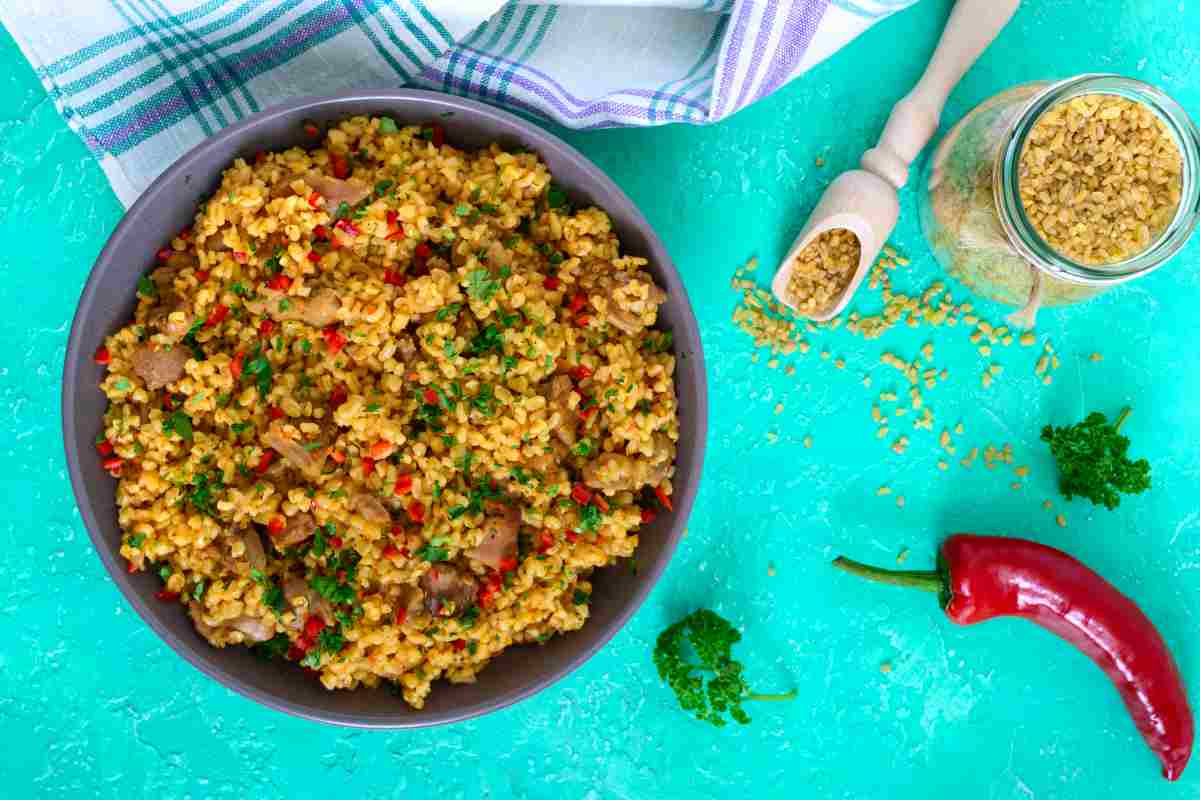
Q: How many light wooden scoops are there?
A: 1